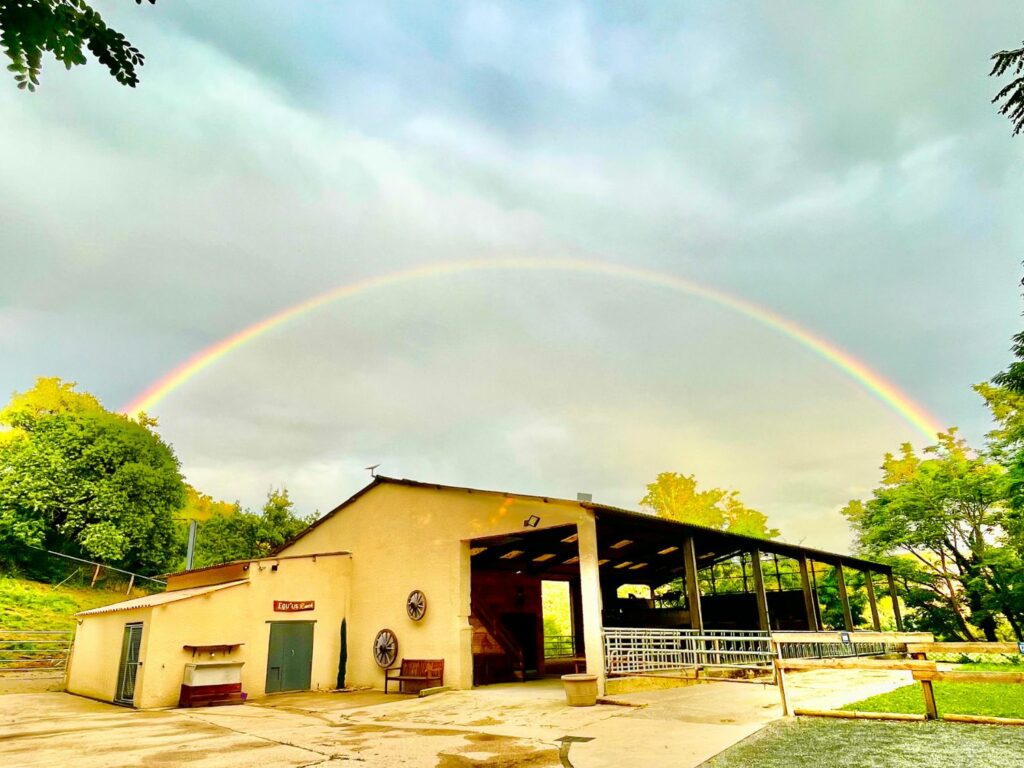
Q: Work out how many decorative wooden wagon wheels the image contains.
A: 2